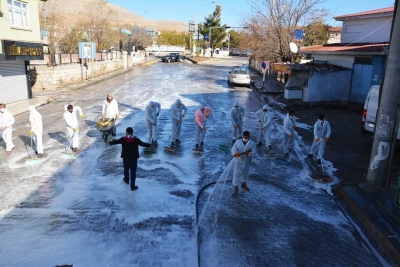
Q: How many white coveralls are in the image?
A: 11